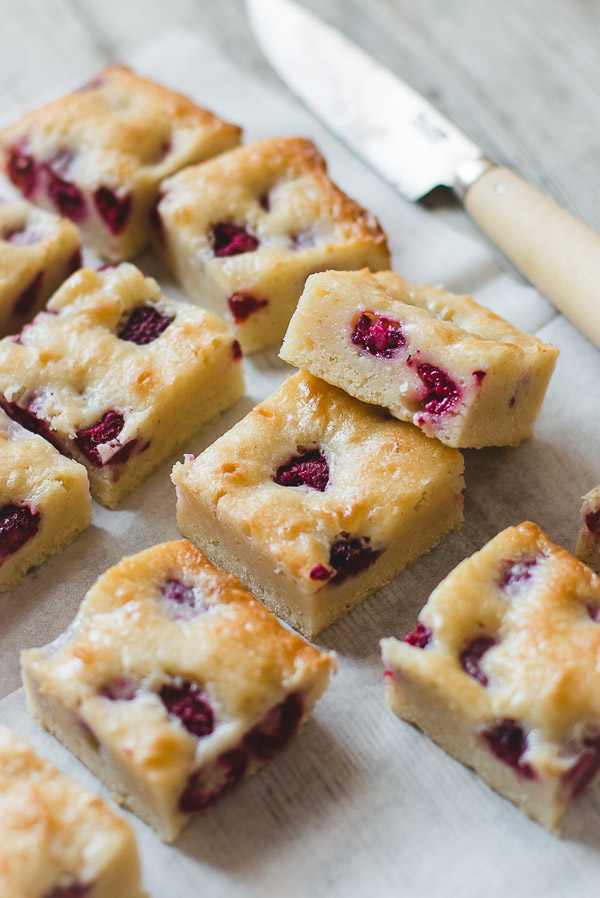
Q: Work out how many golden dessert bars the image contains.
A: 11